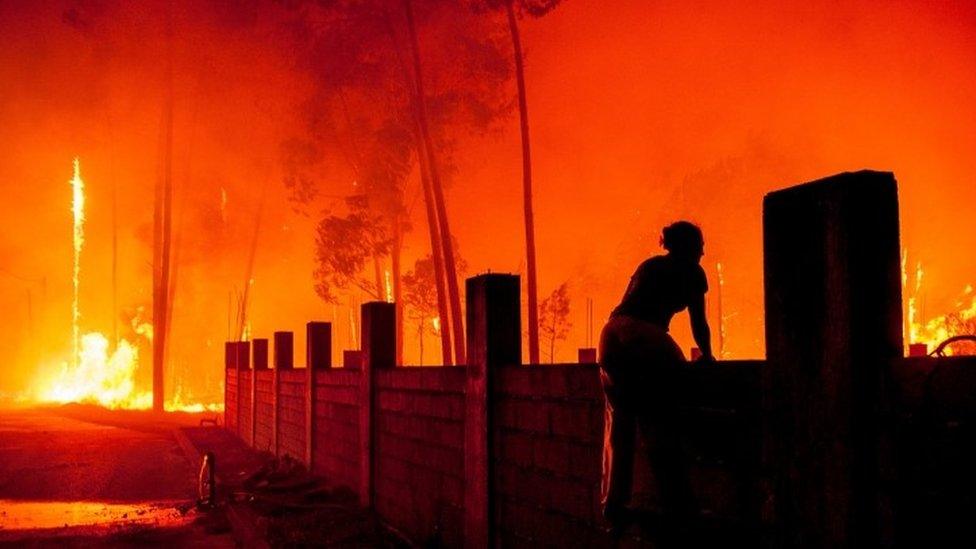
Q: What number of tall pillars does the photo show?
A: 8